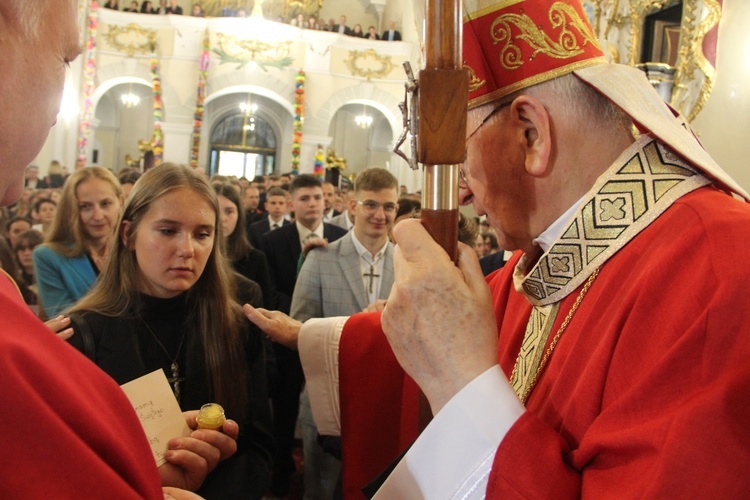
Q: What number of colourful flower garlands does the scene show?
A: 5